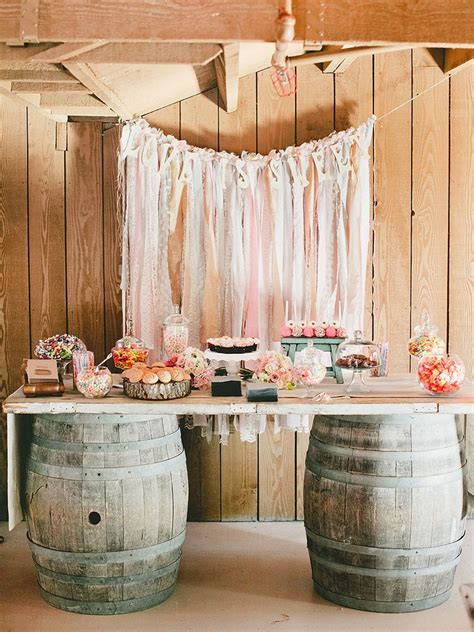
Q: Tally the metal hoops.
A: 12